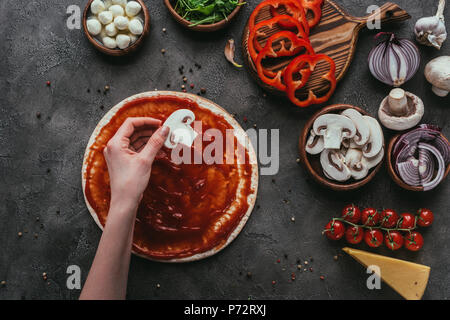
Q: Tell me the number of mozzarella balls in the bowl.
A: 11